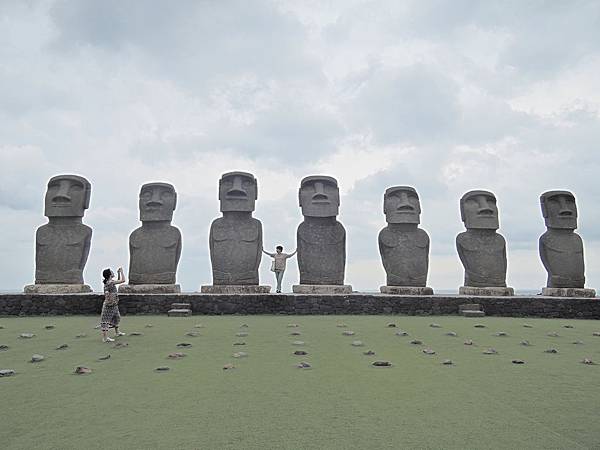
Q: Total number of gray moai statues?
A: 7